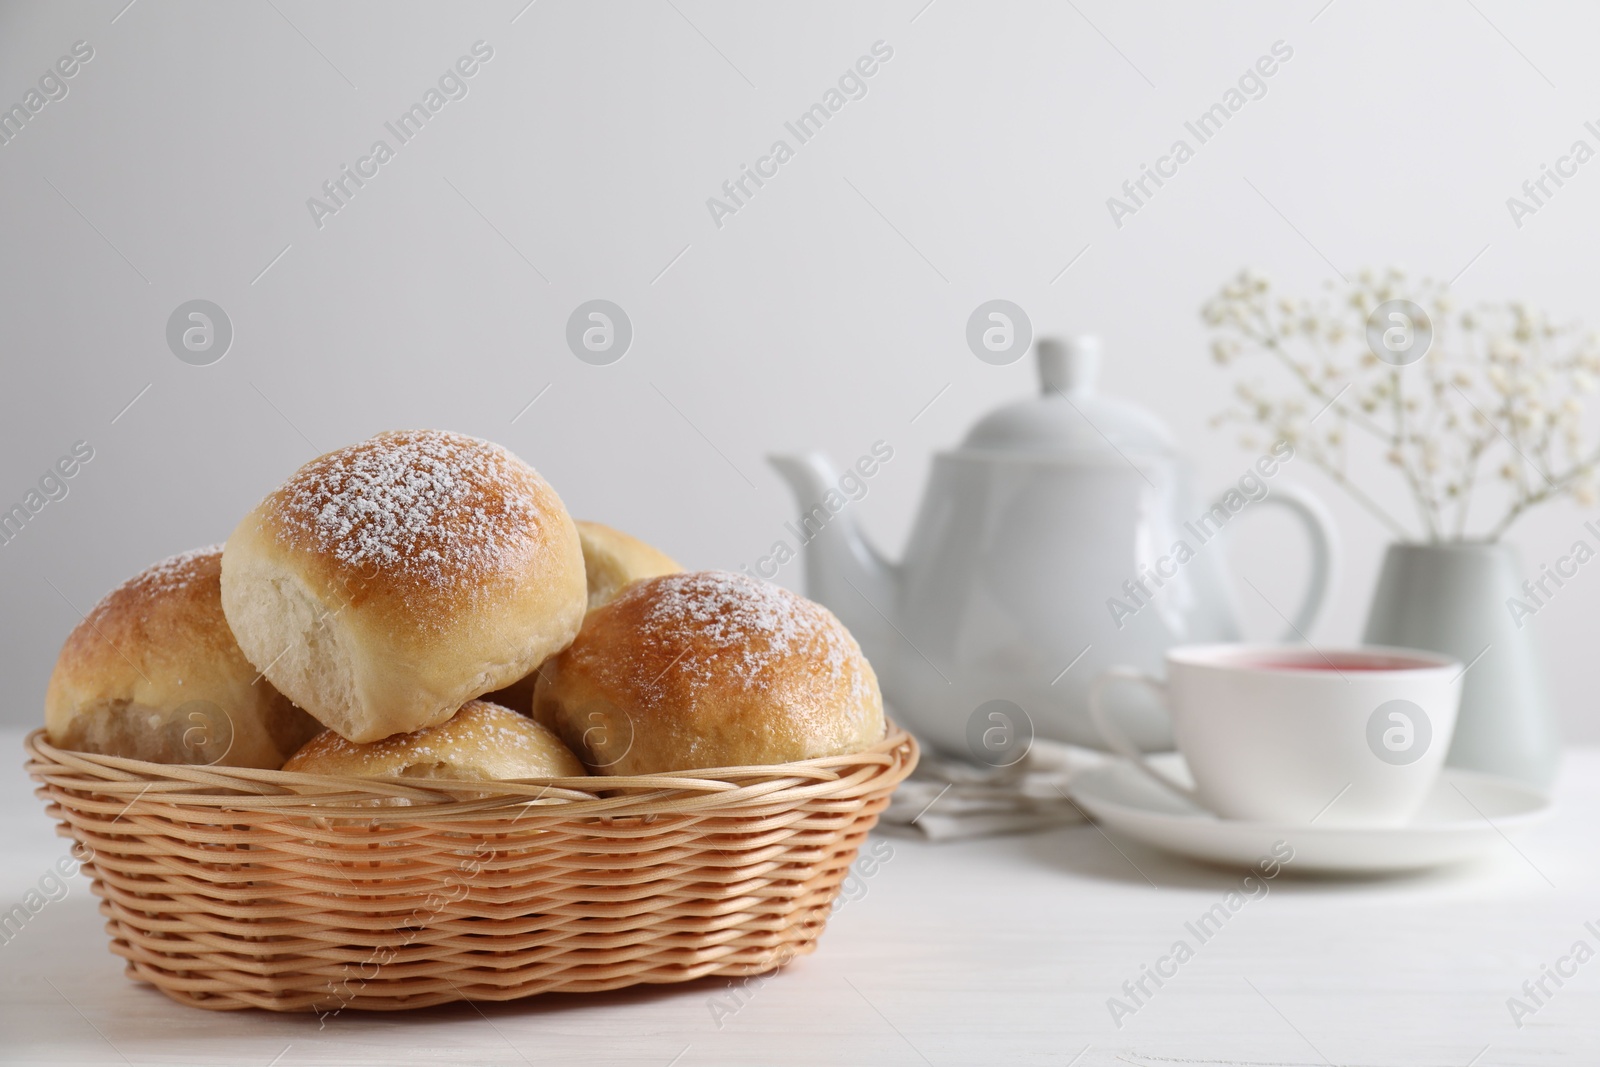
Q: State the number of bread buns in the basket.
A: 5